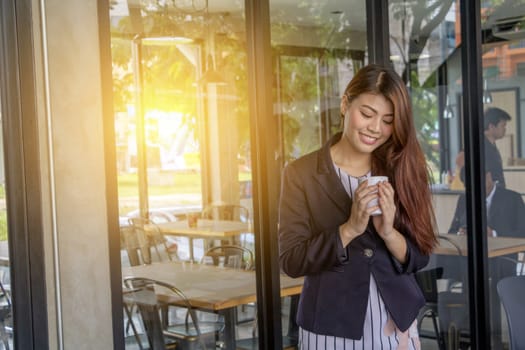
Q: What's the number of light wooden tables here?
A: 3